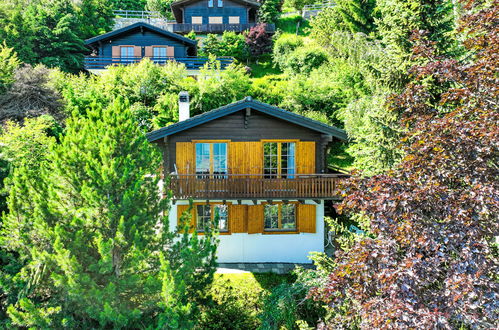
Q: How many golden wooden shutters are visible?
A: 8